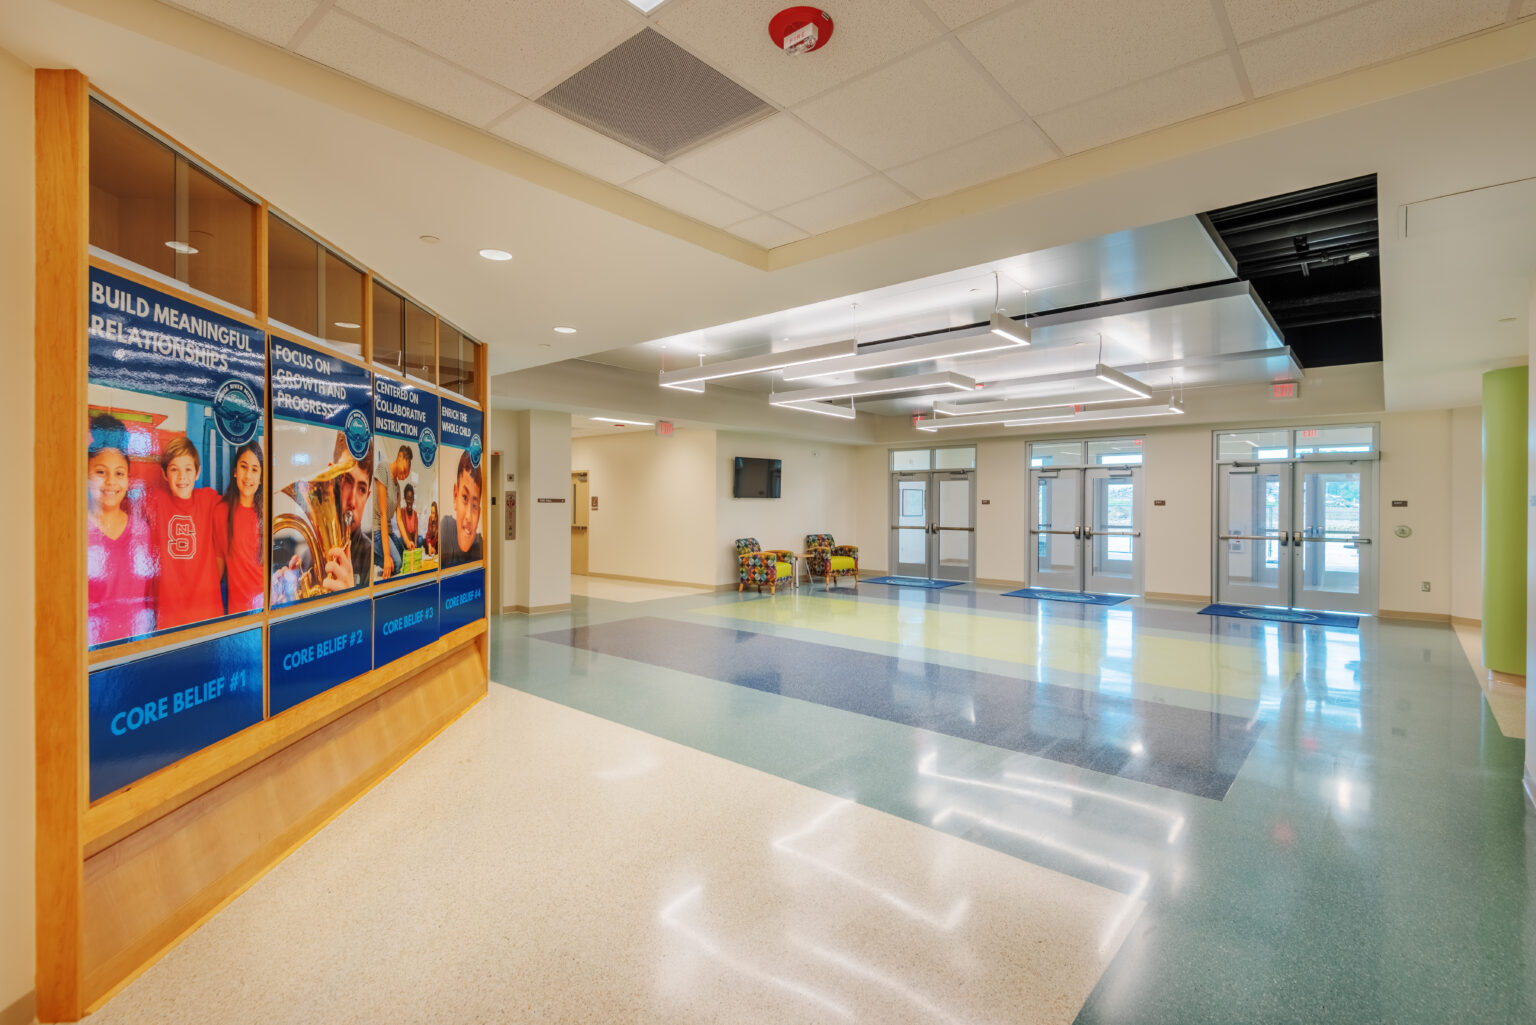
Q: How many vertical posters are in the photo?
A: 4